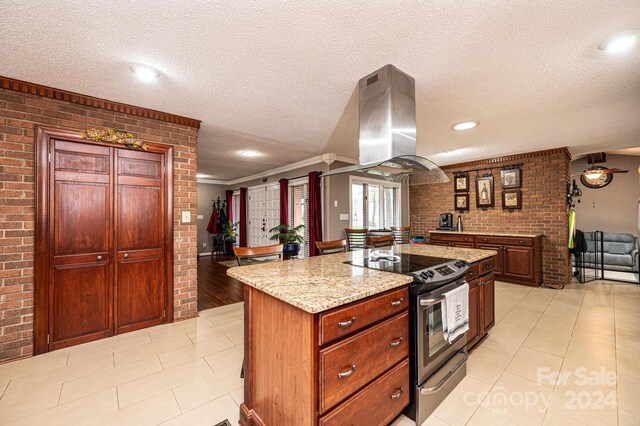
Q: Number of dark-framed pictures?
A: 5